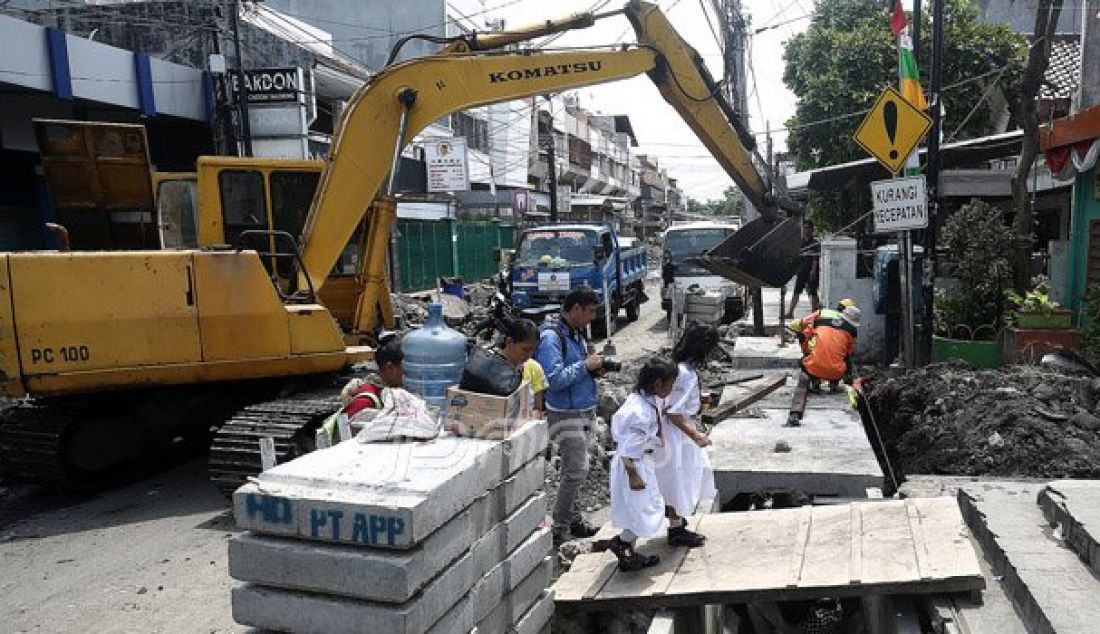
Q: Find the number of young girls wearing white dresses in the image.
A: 2